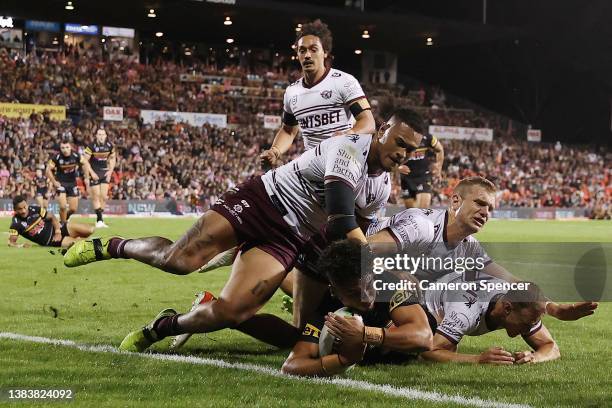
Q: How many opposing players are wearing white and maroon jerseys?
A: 4